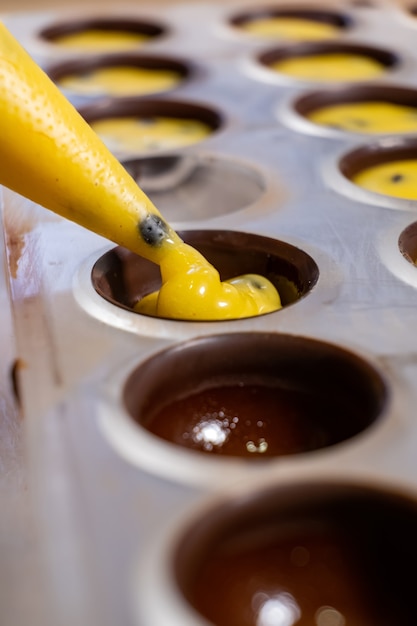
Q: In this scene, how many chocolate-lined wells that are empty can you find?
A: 2